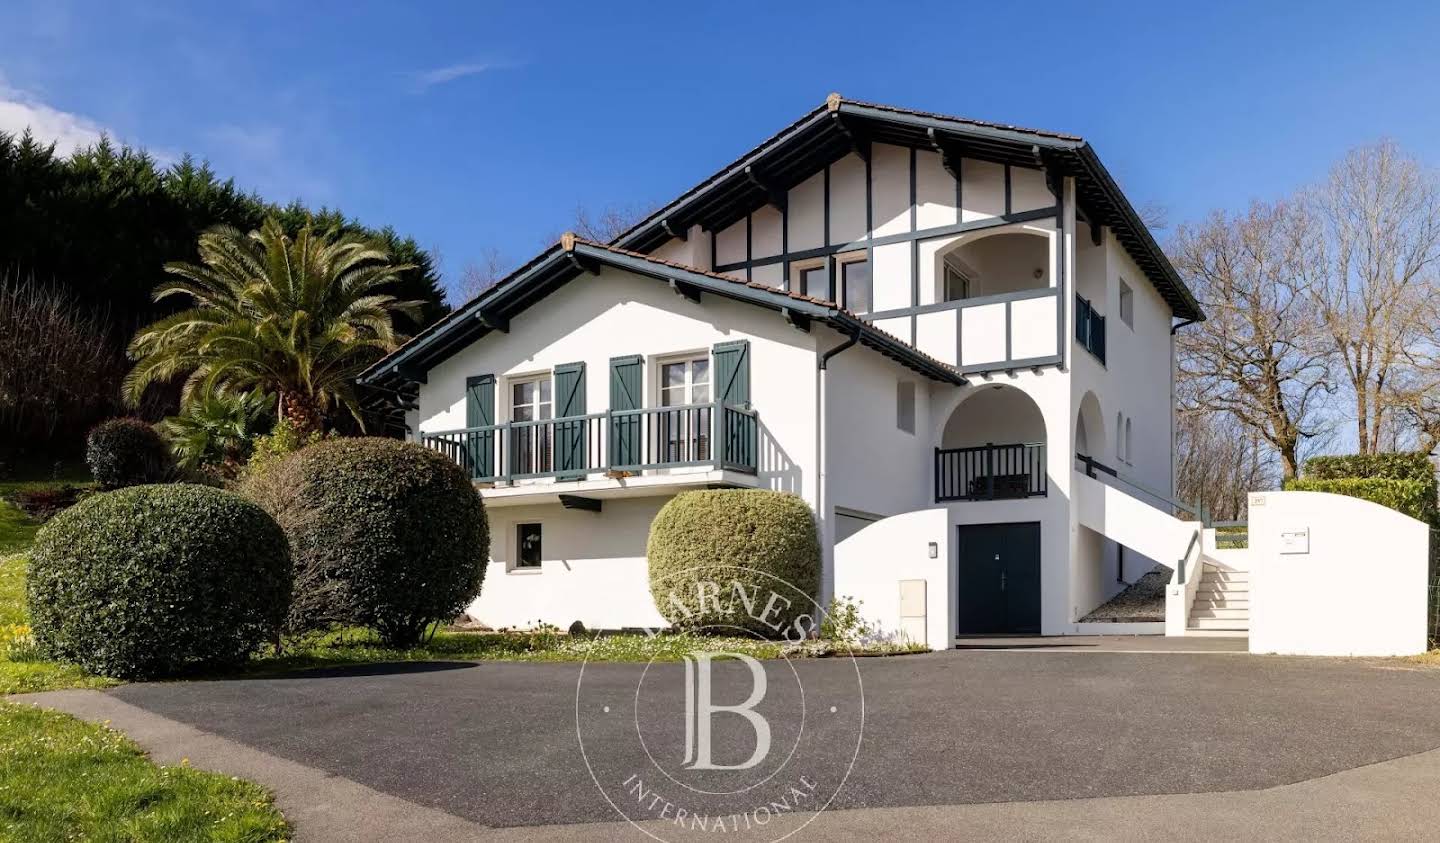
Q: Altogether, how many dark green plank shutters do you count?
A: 4